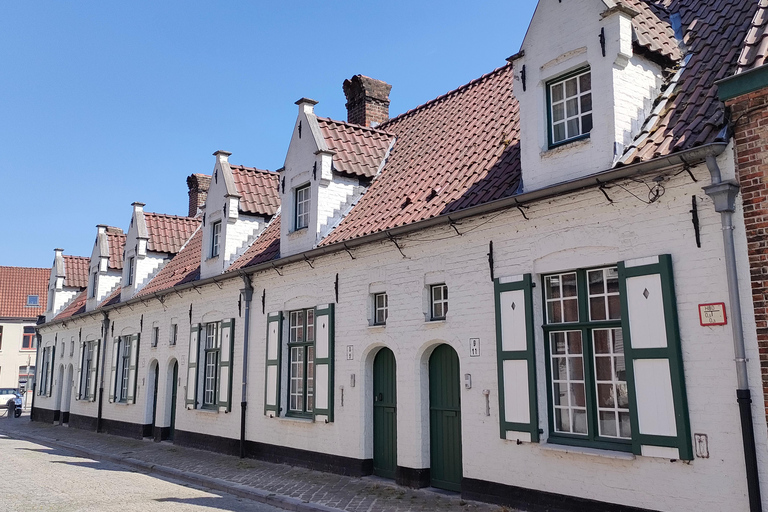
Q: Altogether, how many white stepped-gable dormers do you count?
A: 6